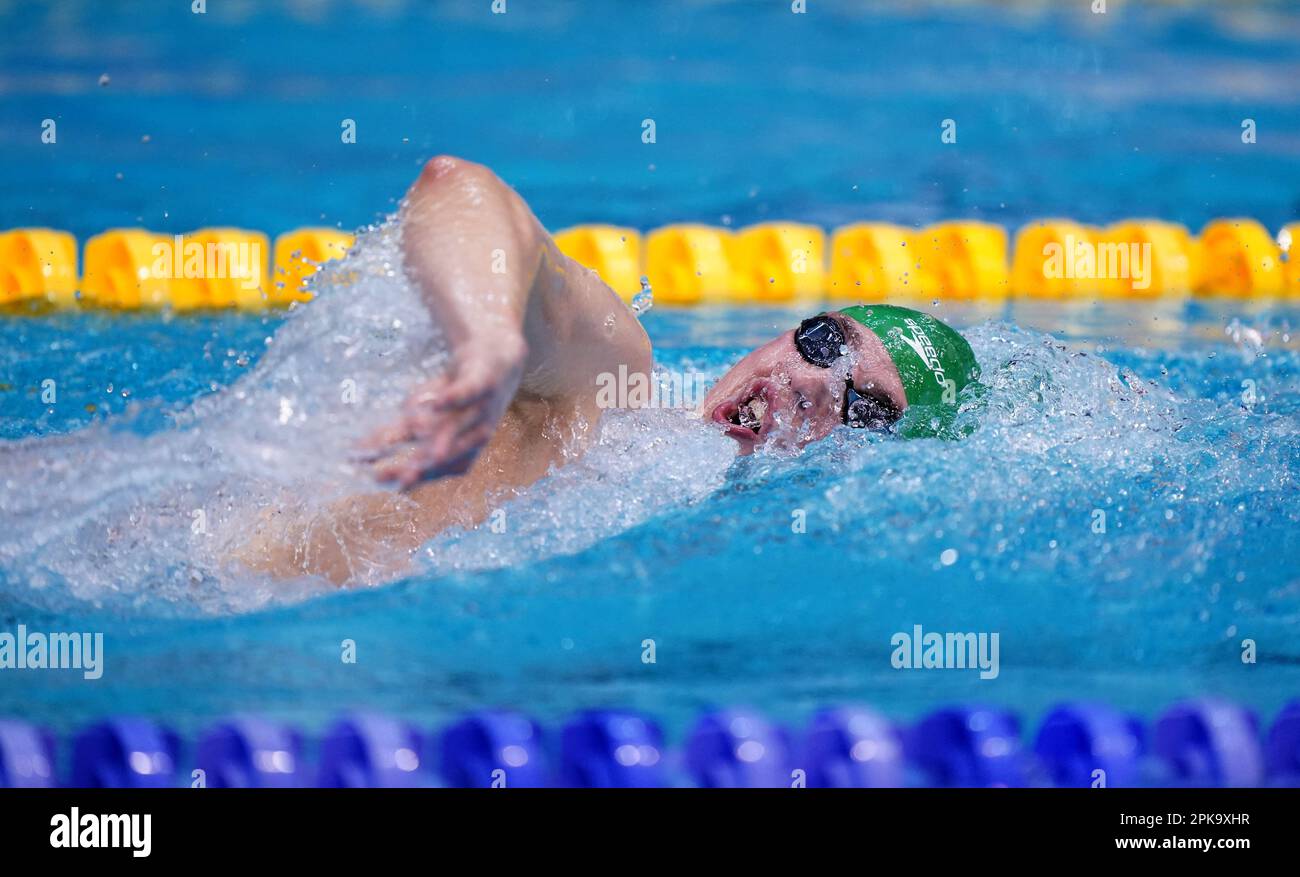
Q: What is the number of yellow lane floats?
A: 13